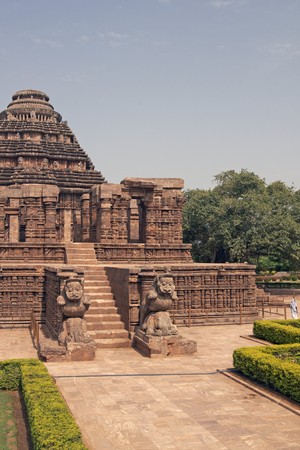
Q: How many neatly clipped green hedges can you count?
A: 3